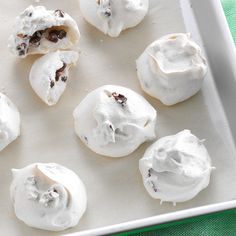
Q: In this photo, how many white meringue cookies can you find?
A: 7